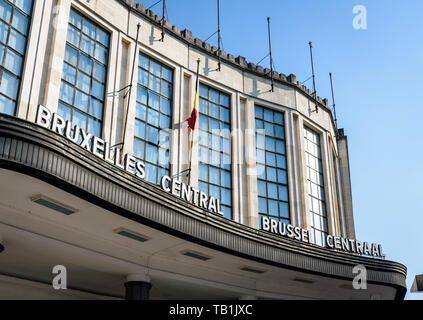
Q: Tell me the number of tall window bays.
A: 6